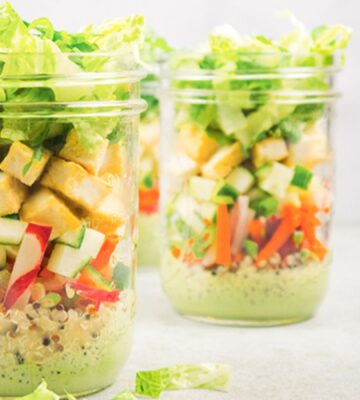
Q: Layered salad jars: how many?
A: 3